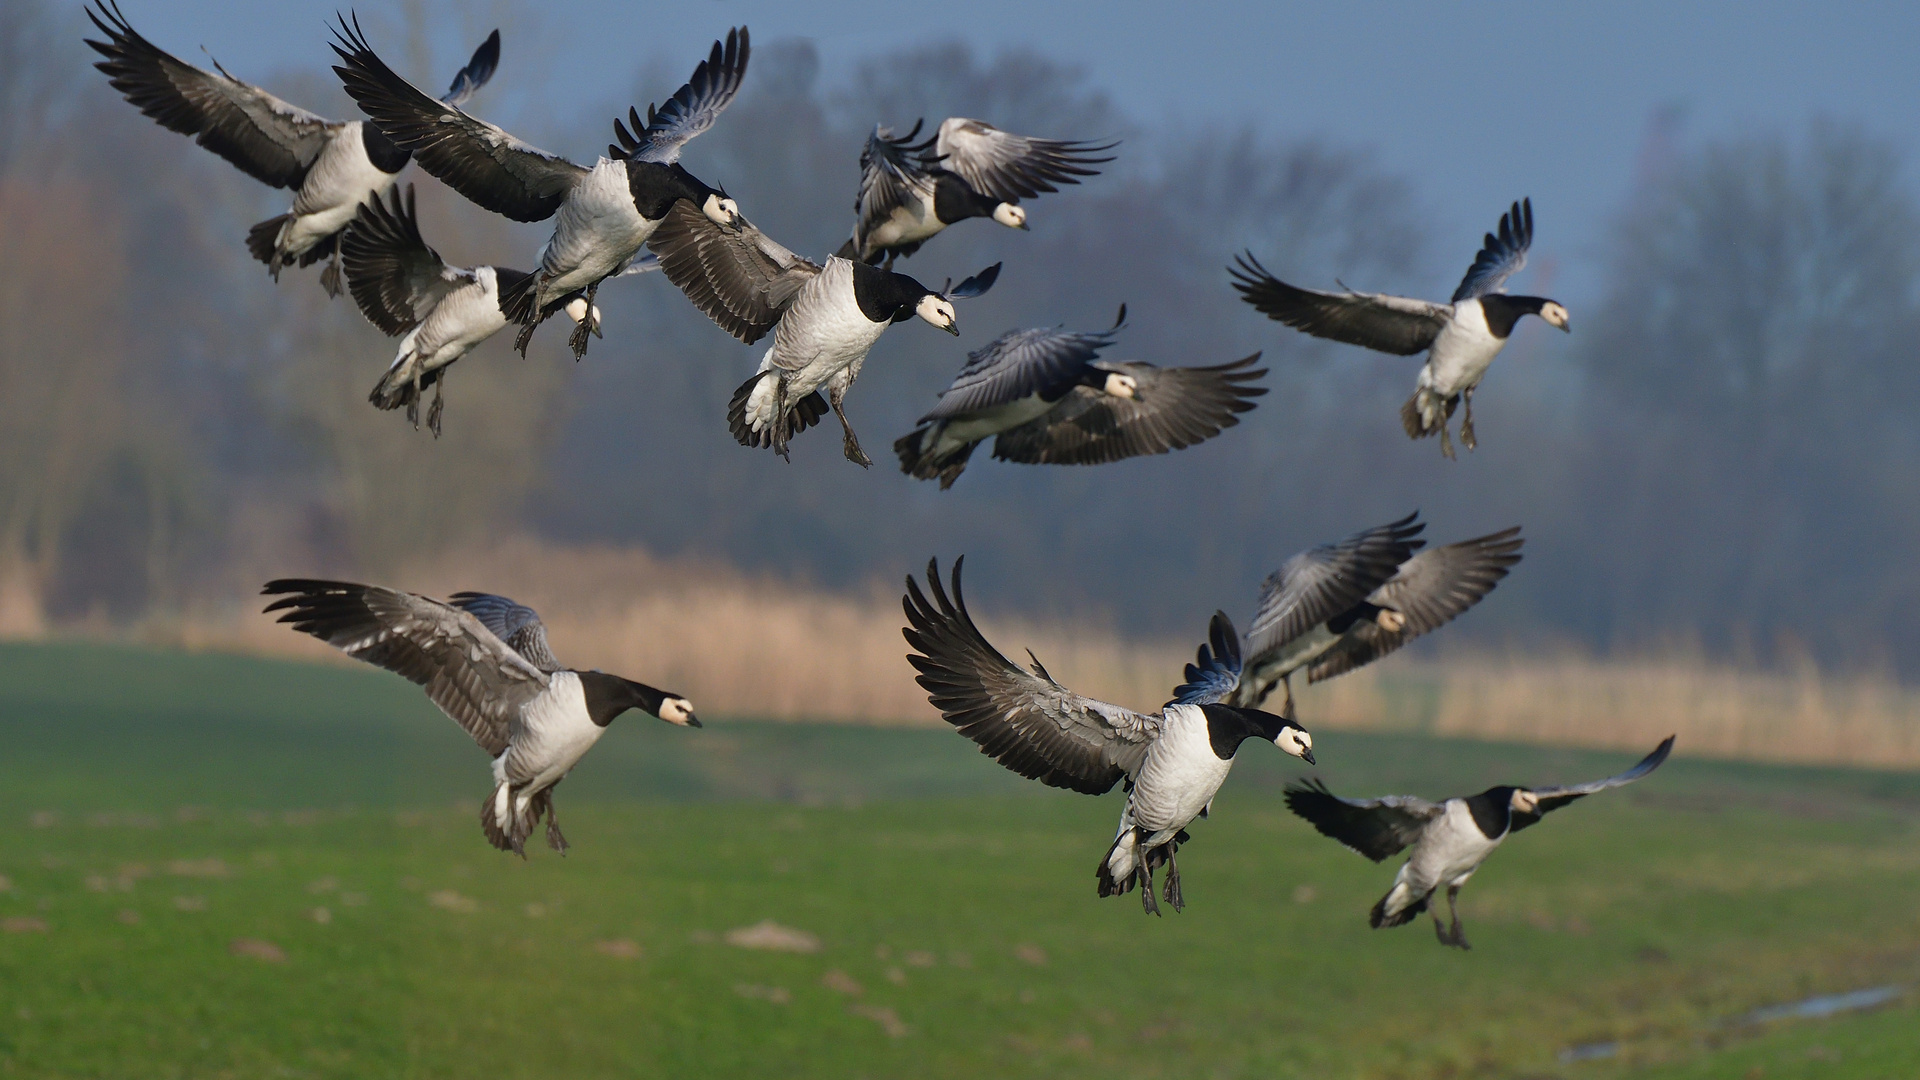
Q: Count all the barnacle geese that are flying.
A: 11